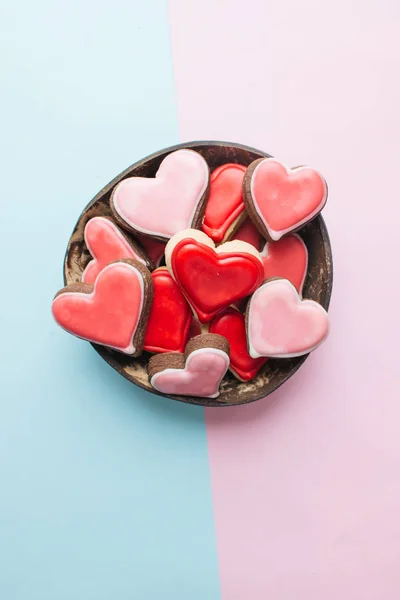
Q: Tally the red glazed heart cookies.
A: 4